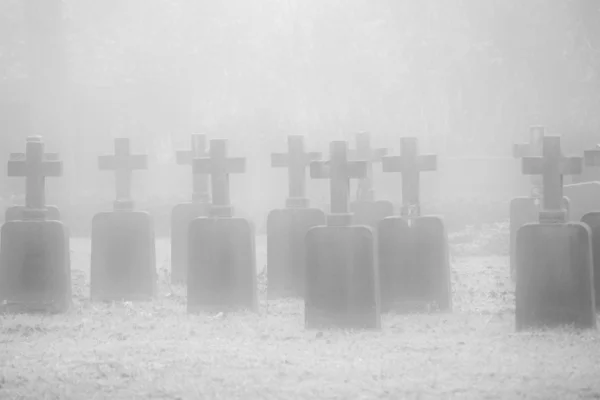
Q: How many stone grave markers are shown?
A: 12